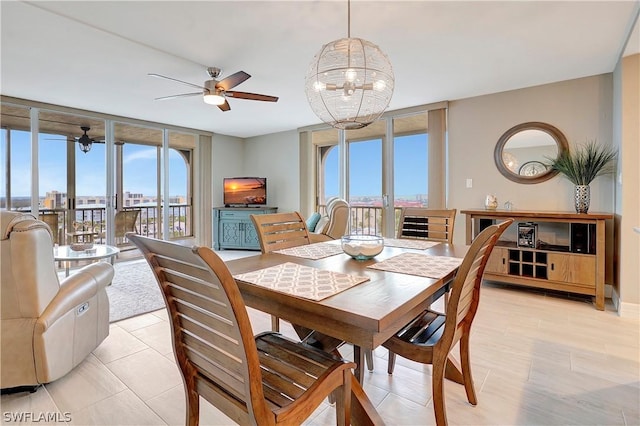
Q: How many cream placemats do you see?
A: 4